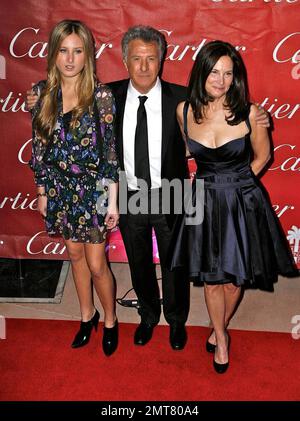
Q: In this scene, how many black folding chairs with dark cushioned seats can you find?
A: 0